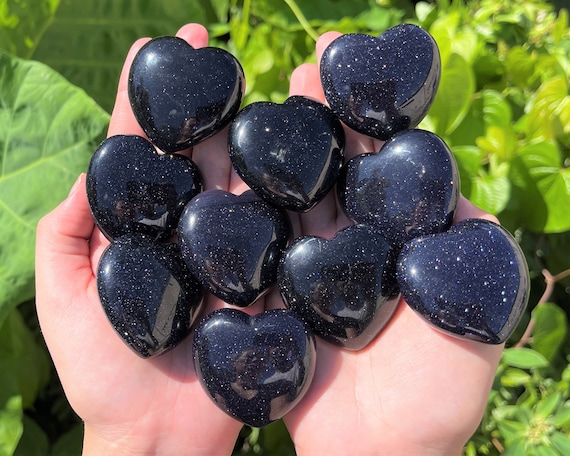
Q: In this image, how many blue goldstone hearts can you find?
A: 10